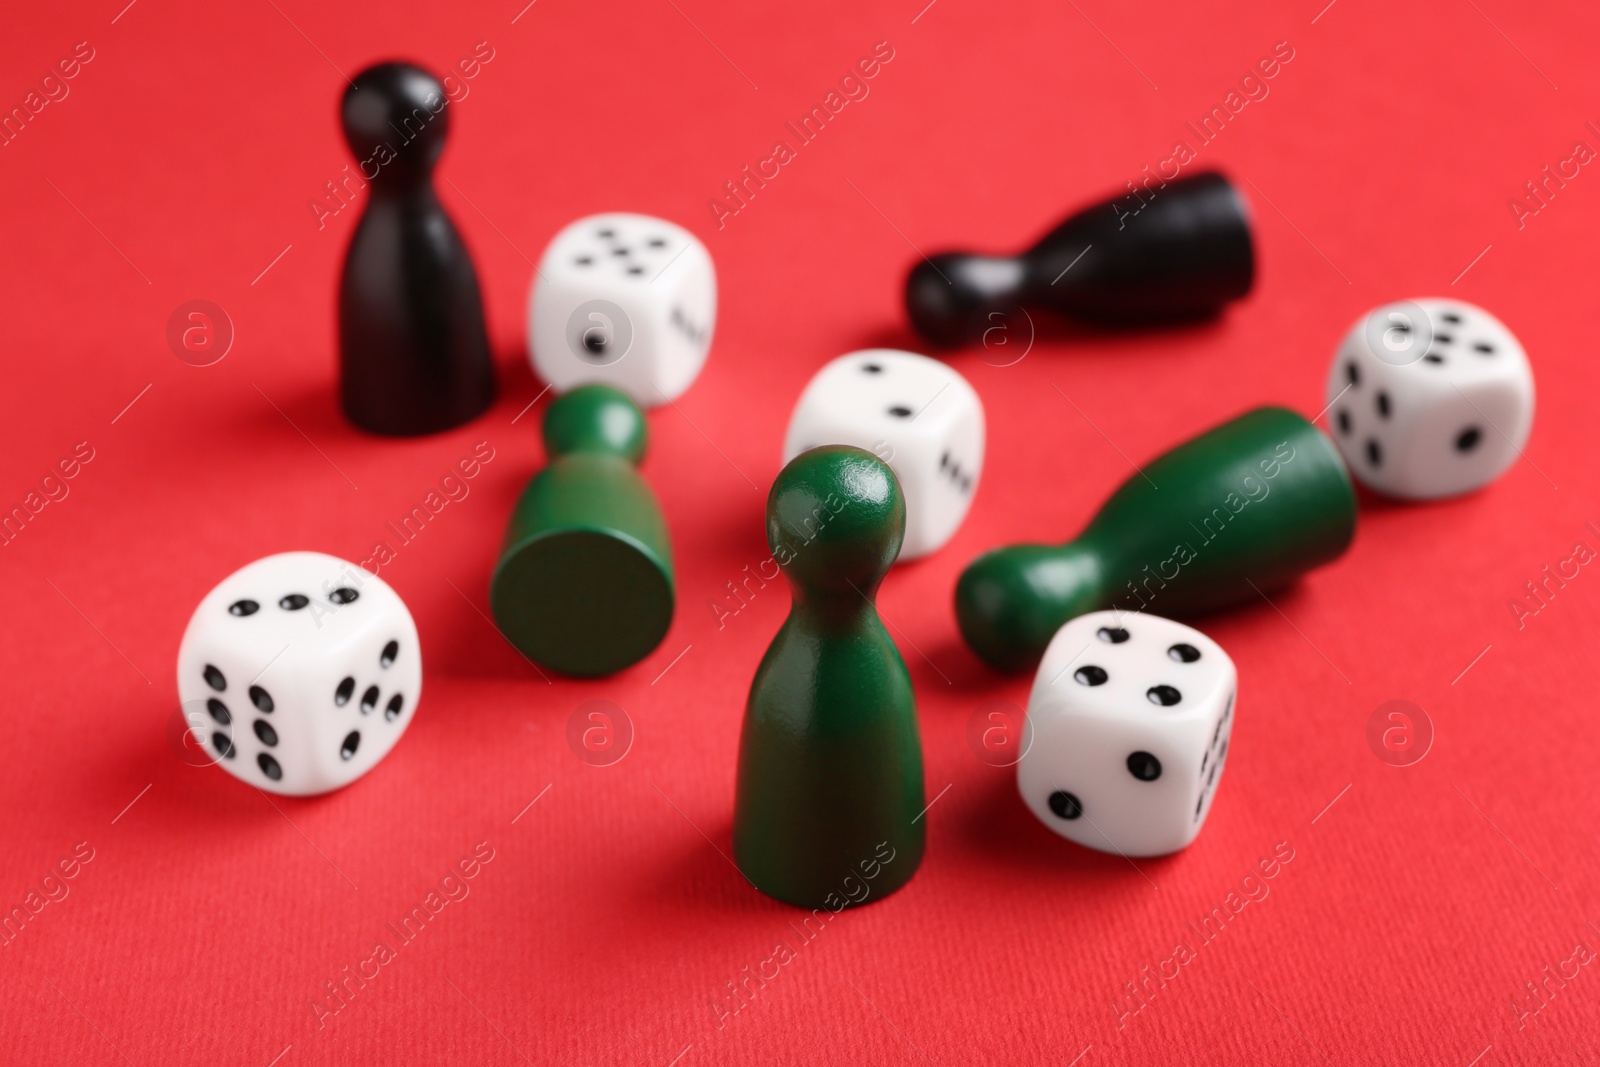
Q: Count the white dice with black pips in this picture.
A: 5